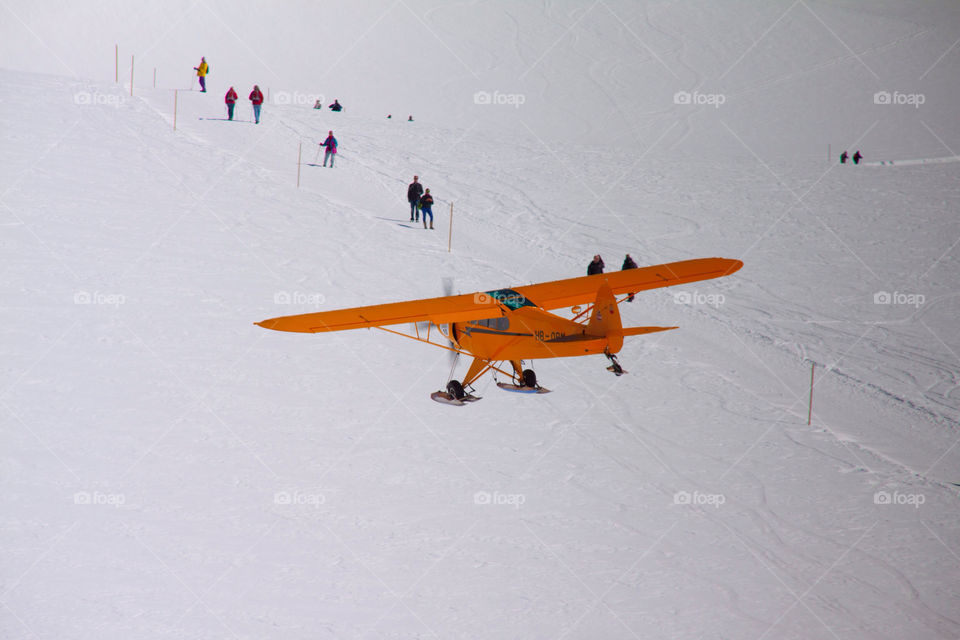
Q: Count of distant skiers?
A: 14